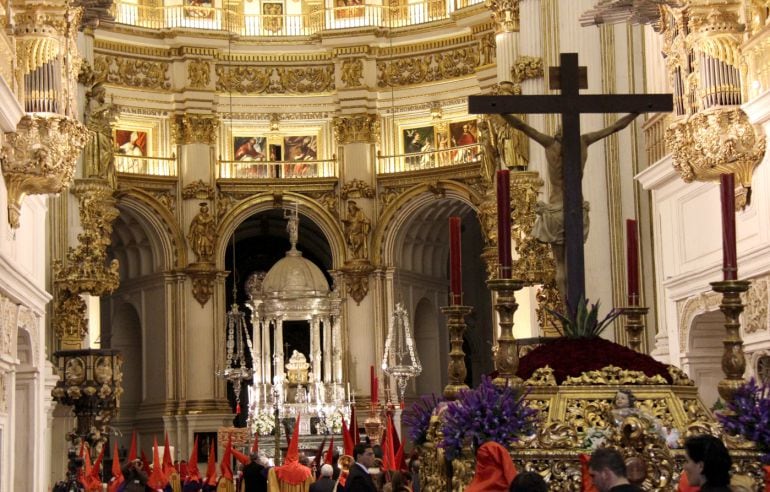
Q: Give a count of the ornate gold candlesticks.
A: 4